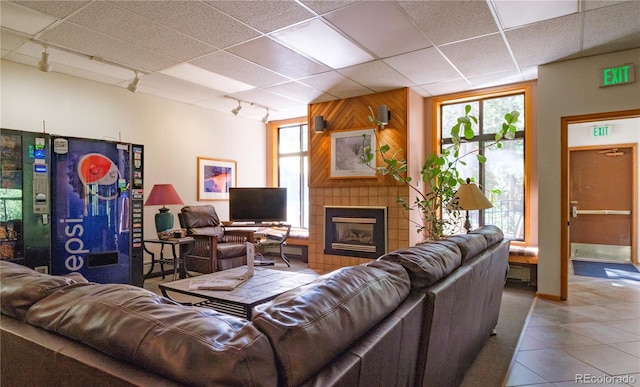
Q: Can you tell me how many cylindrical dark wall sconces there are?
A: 2